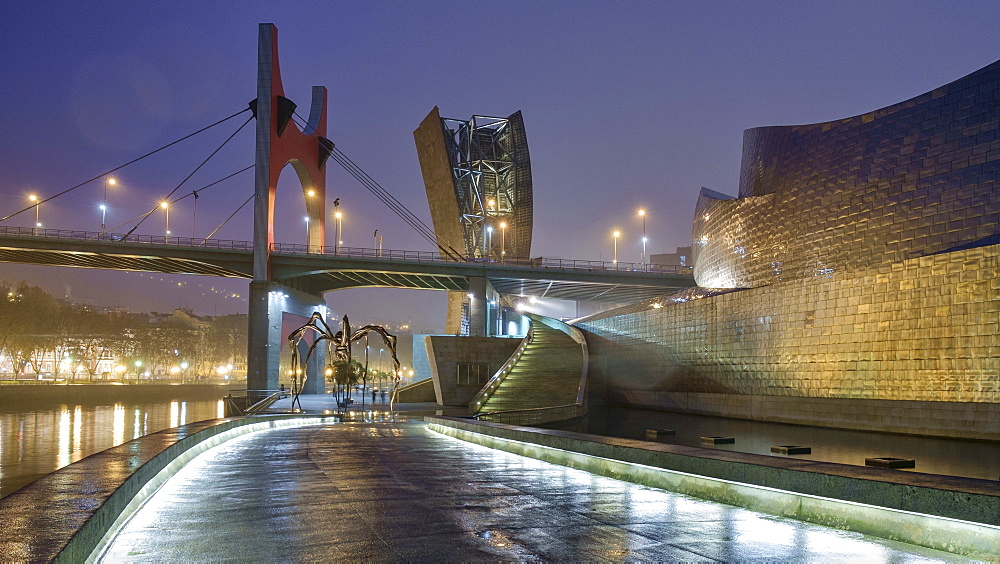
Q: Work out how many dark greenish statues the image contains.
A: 1